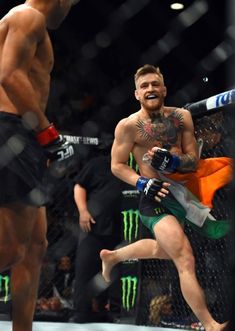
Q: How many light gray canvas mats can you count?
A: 1